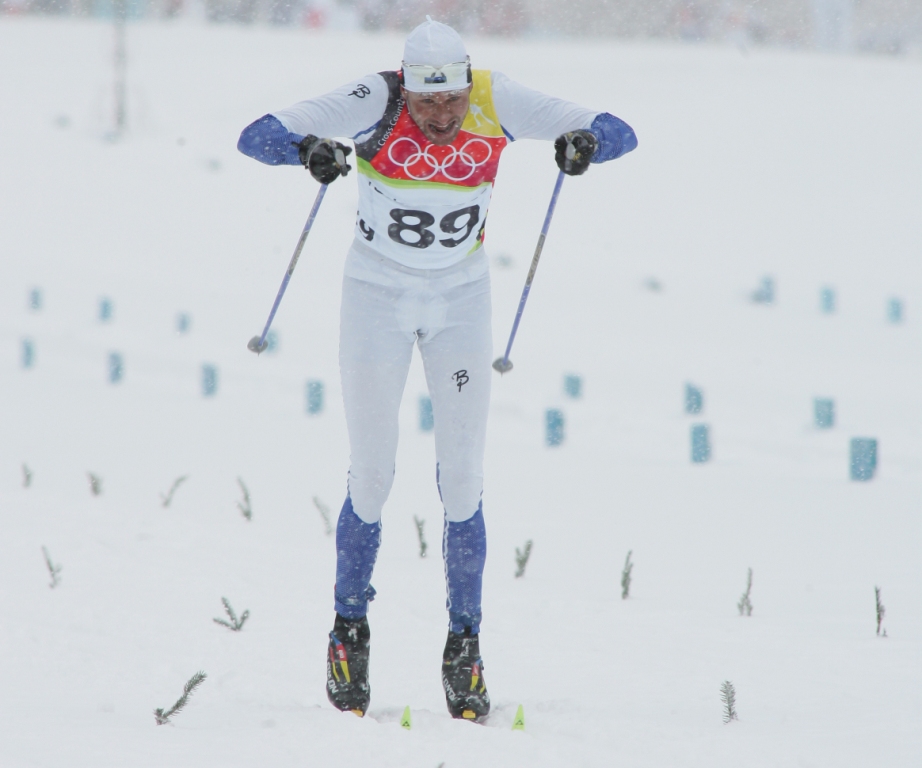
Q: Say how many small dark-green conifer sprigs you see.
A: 14